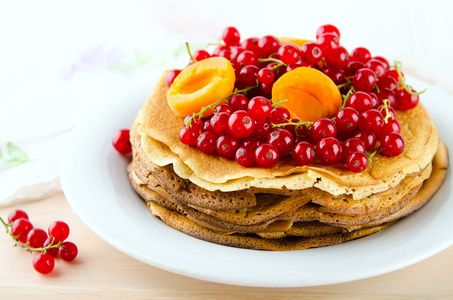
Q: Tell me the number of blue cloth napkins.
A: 0